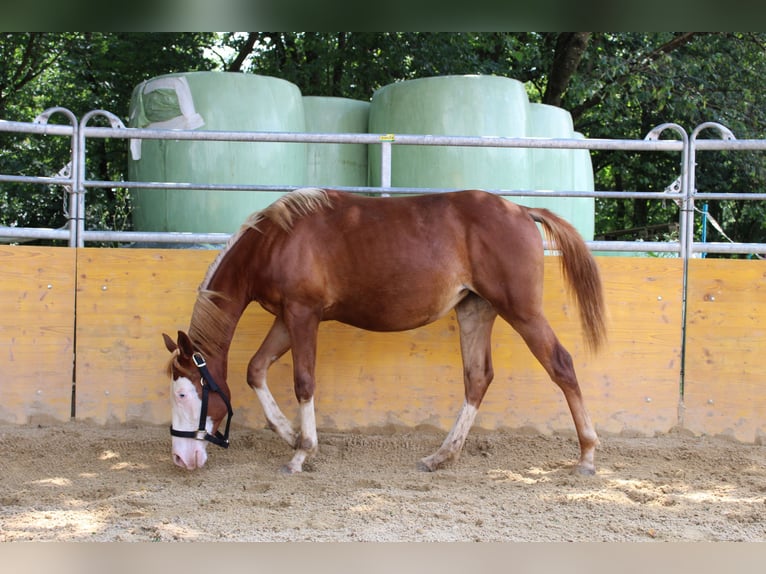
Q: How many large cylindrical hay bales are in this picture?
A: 5